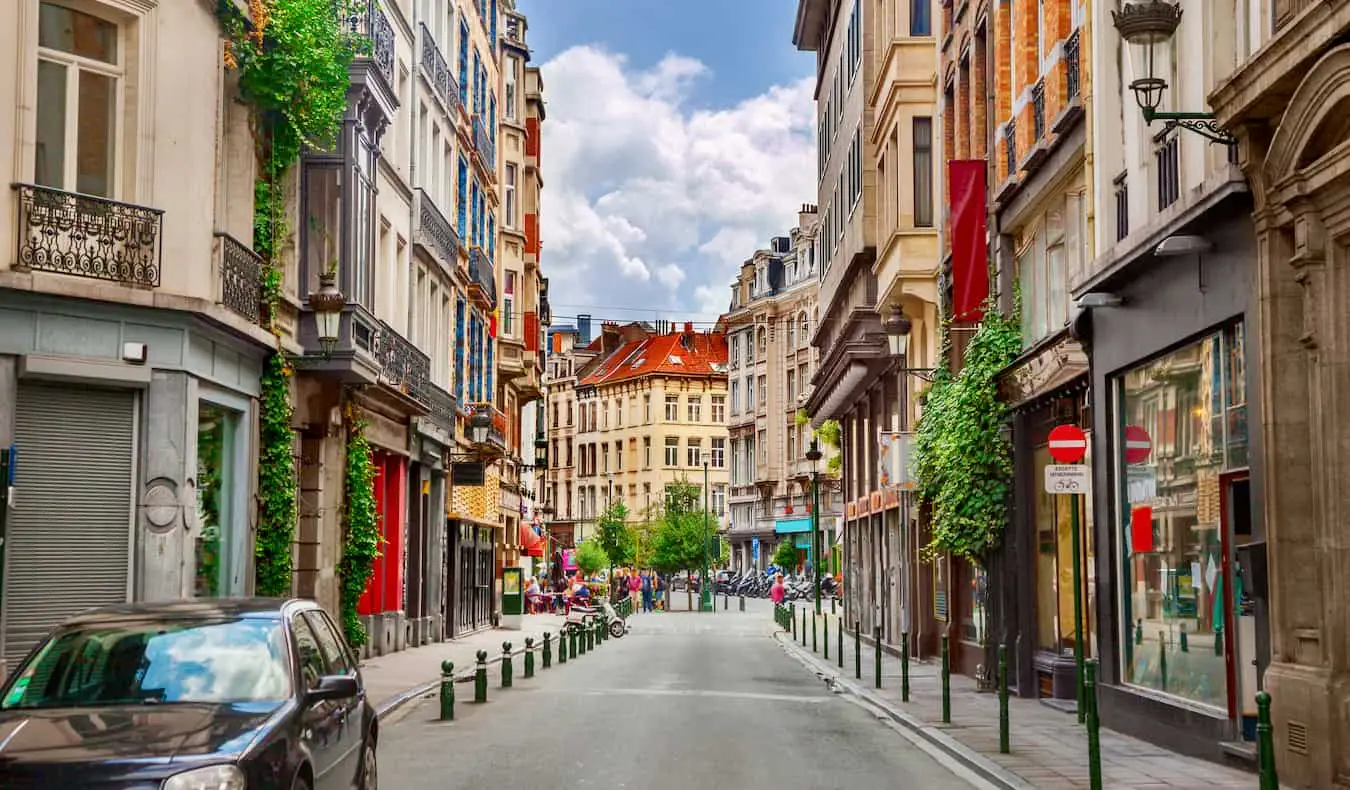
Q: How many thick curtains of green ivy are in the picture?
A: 3